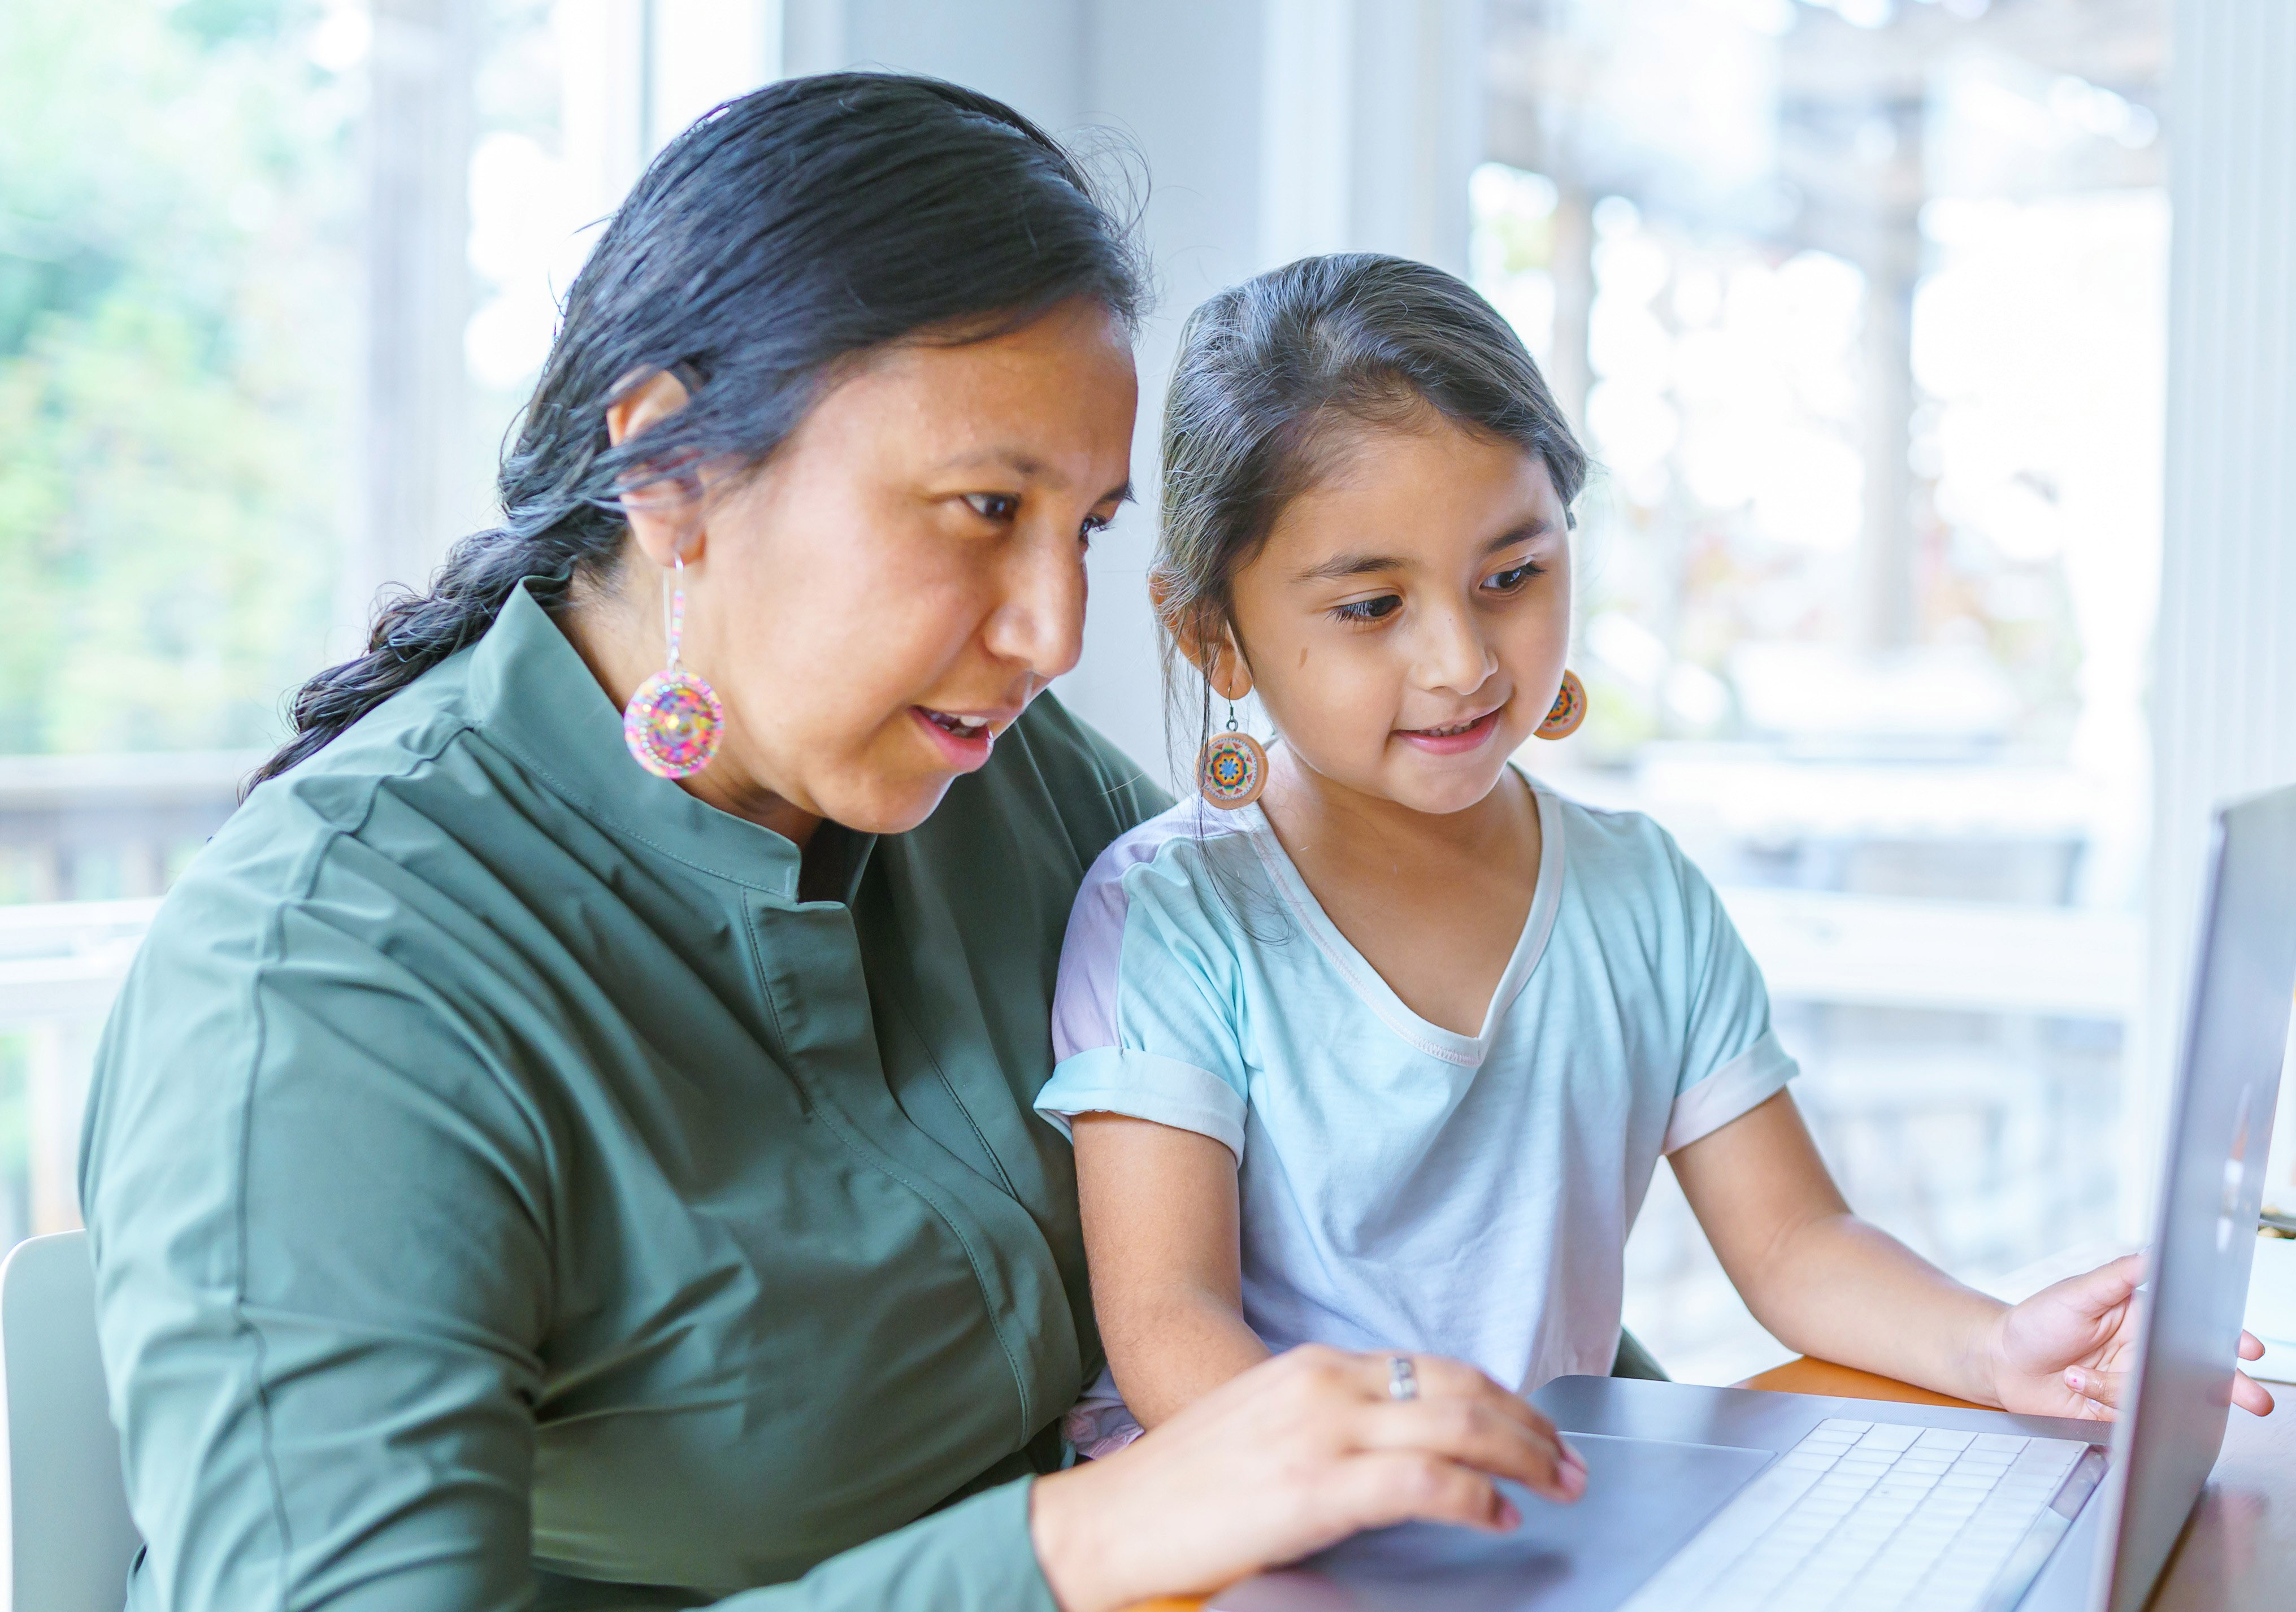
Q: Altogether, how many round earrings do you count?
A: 3